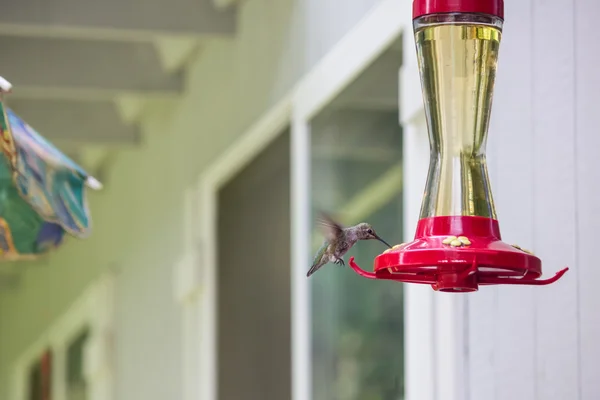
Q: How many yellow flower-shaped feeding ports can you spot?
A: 3